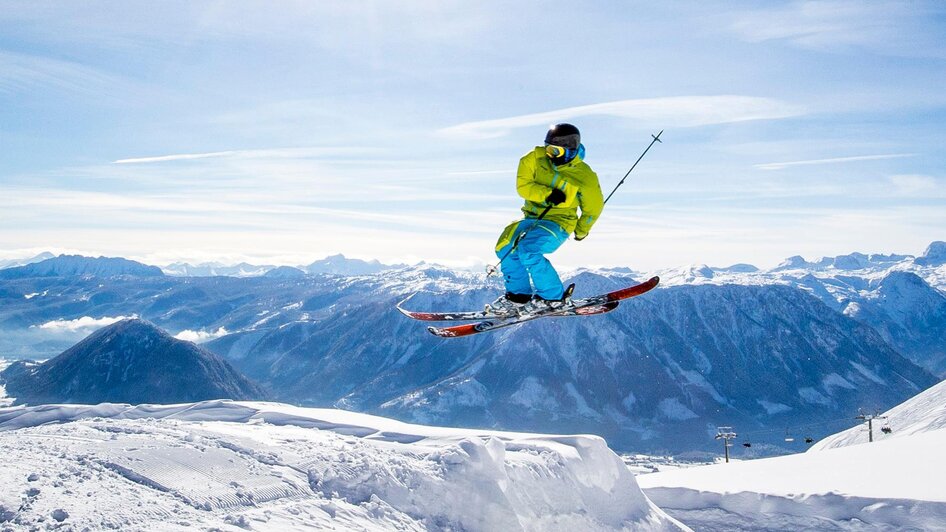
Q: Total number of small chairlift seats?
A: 4